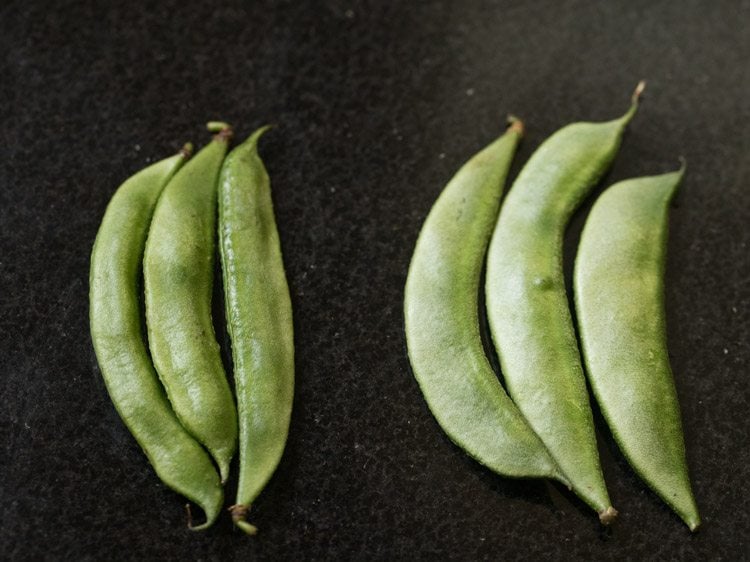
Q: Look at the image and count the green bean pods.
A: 6